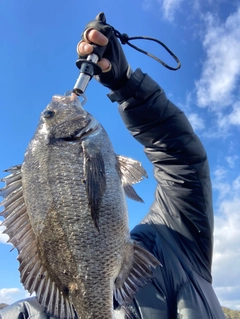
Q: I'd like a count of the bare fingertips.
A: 3